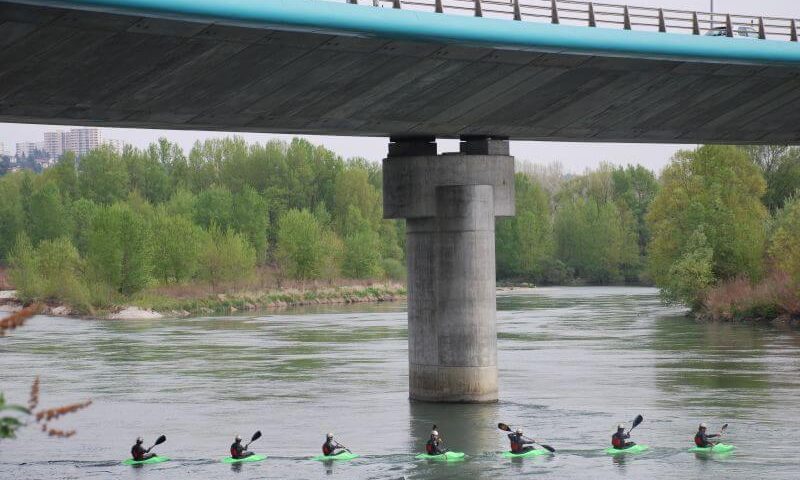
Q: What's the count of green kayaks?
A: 7